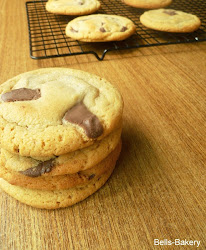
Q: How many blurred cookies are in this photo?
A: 4